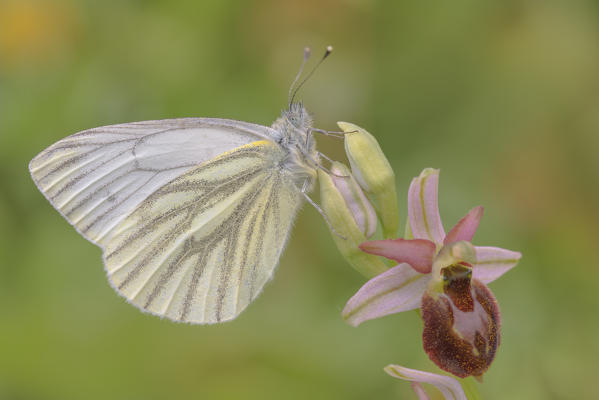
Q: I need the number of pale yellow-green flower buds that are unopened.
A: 2